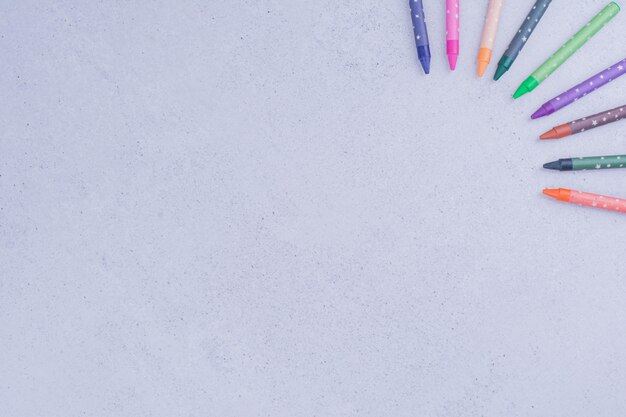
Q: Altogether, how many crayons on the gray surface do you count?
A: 9